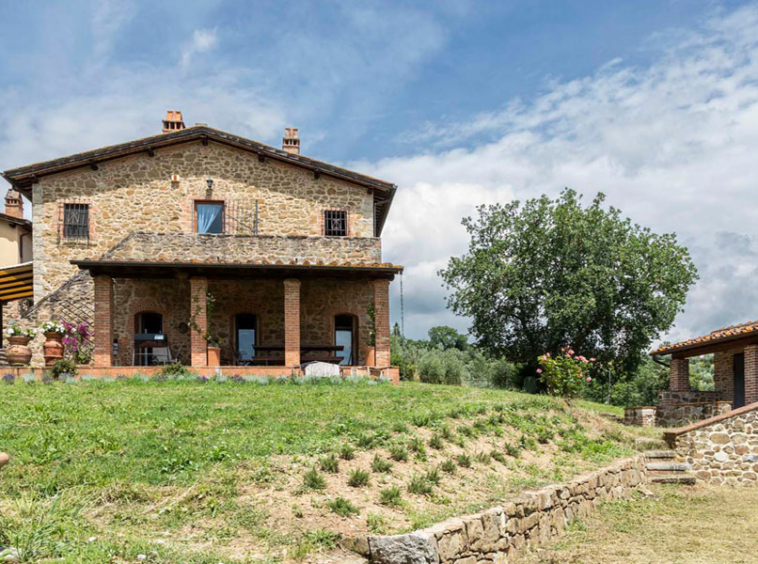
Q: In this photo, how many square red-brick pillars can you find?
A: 6